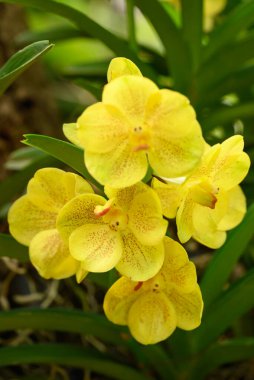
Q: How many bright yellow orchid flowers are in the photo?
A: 5